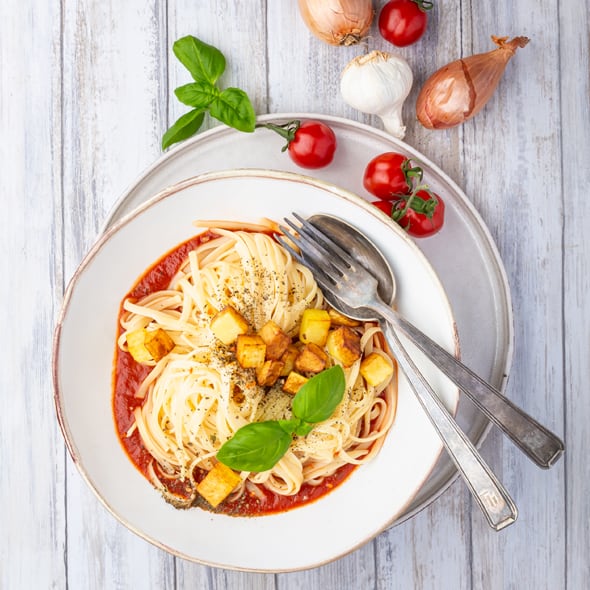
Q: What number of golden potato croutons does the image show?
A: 14